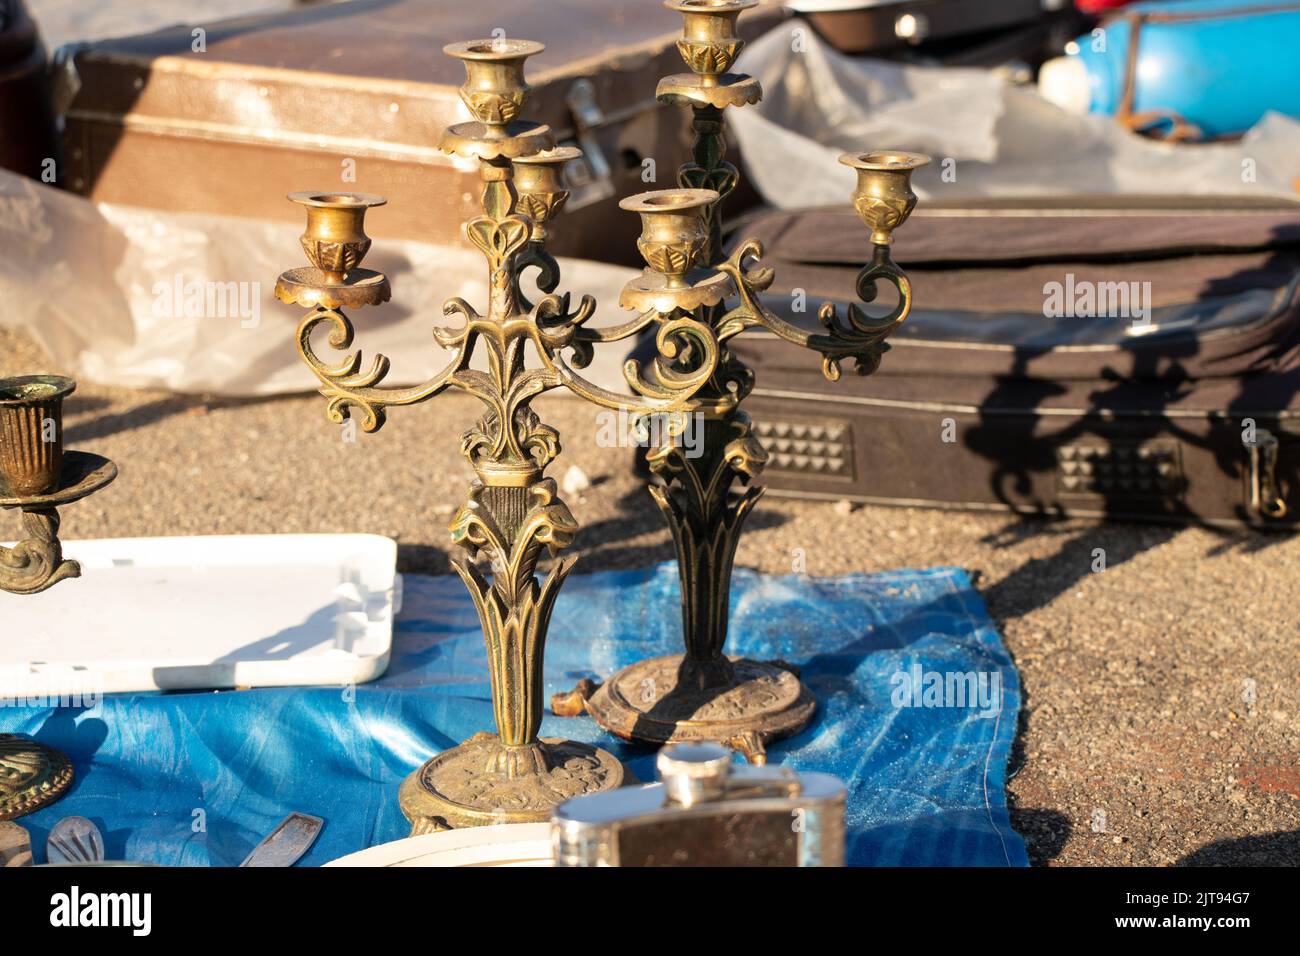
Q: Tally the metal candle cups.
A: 7